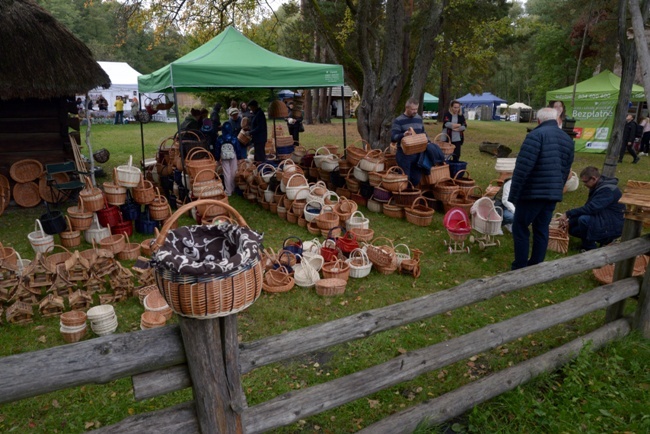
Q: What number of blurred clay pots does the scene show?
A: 0